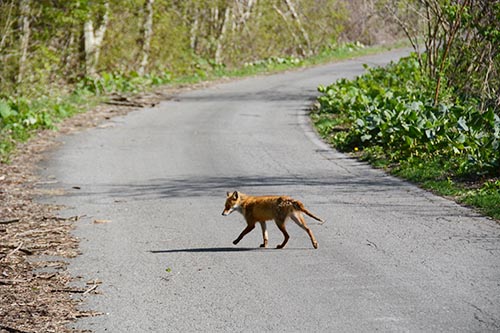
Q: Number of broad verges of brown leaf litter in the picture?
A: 1